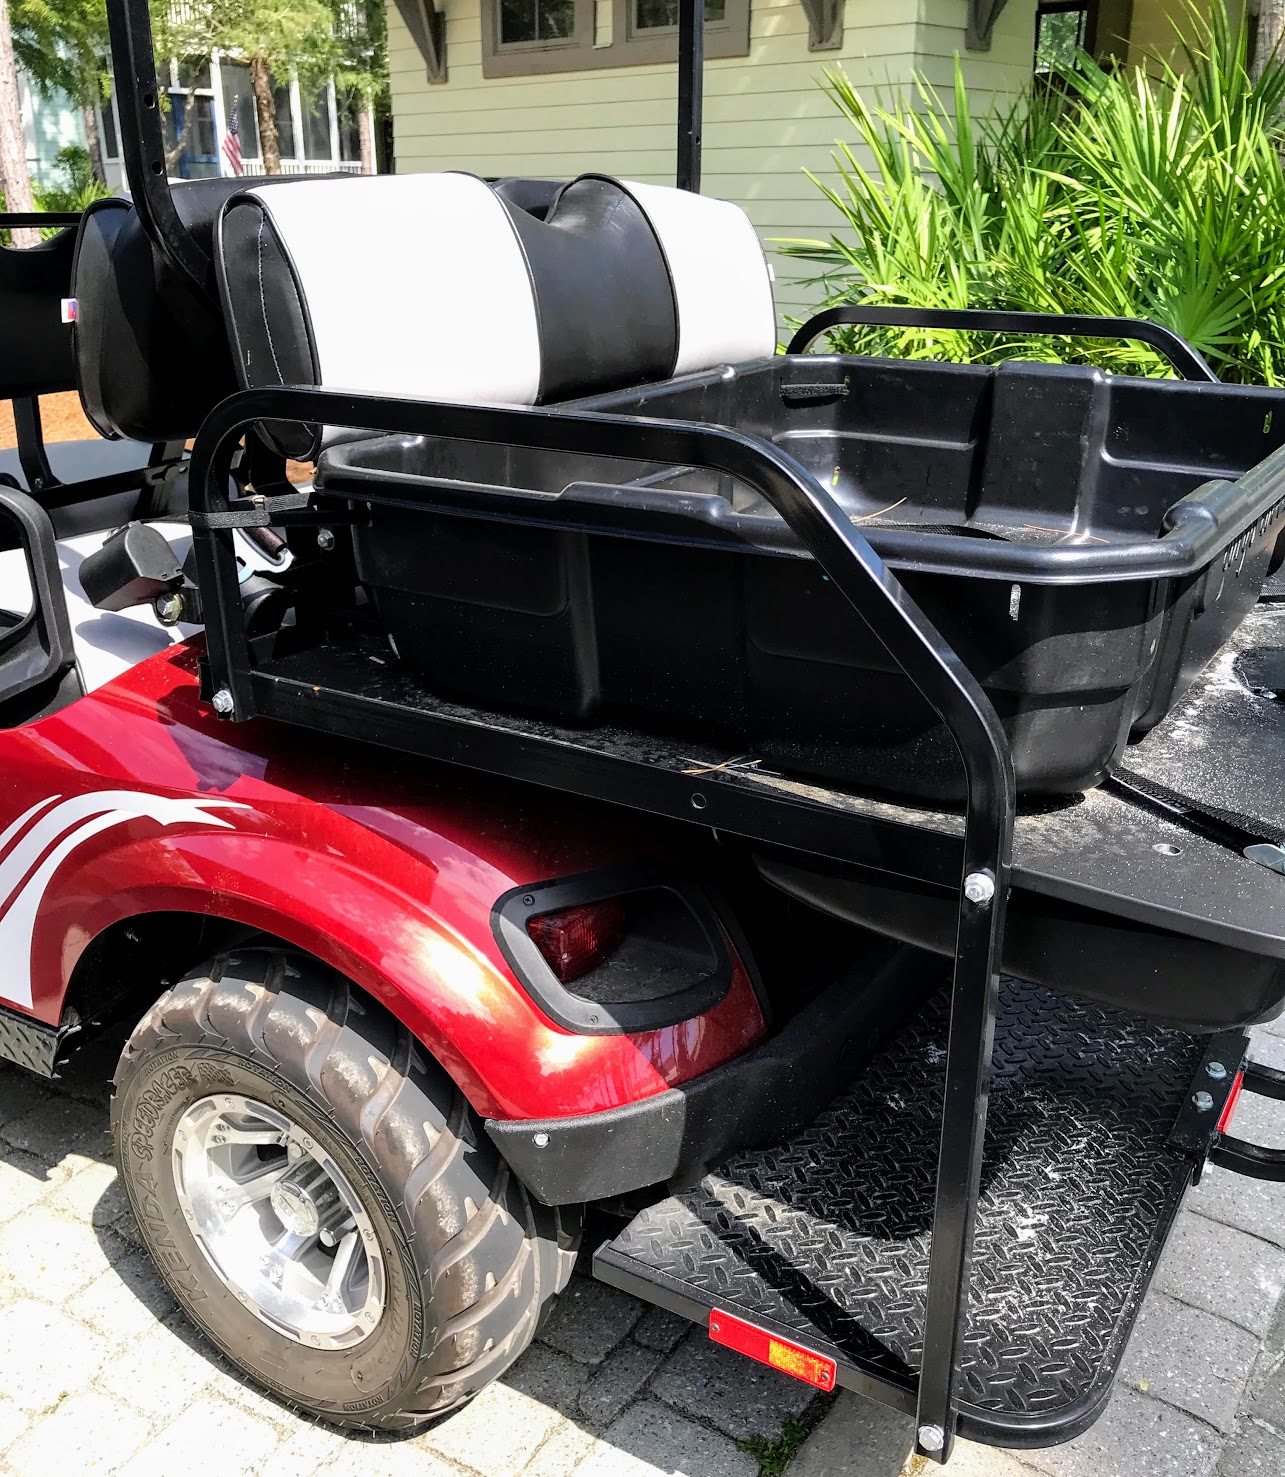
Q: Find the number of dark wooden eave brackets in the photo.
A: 3